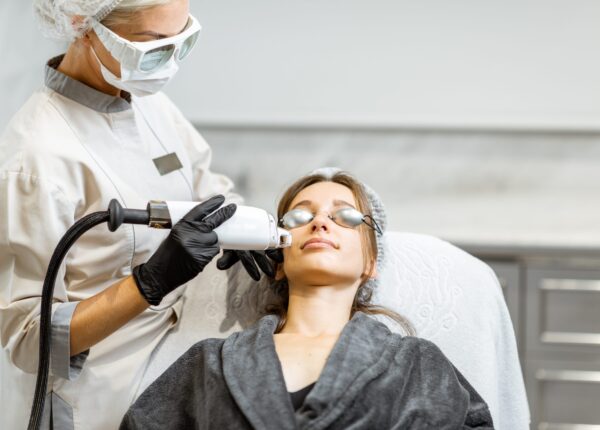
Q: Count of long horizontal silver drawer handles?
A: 4